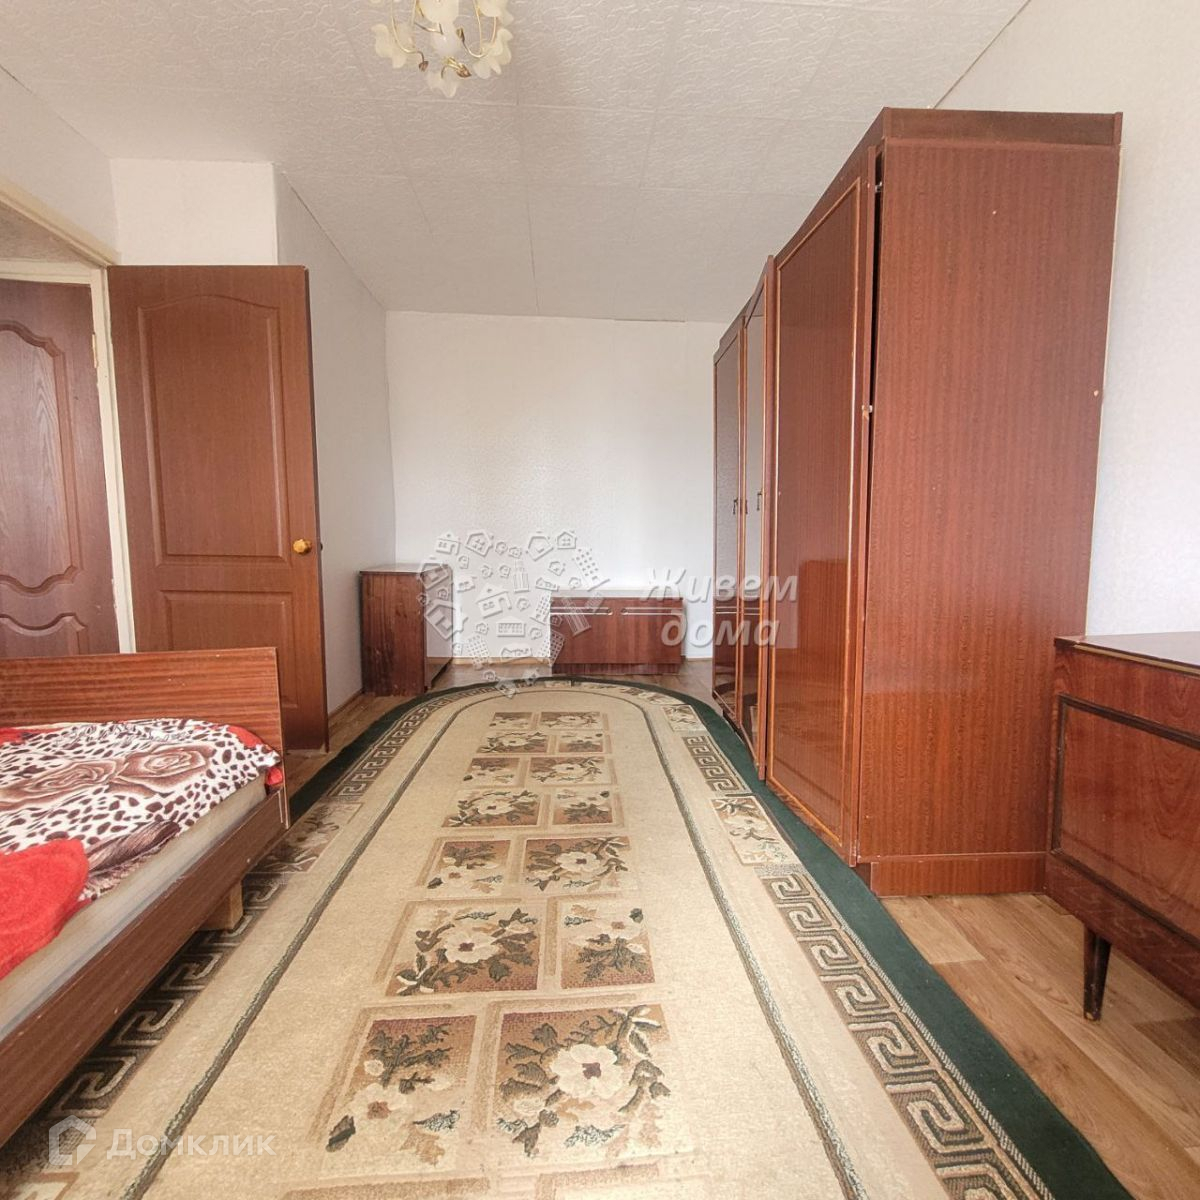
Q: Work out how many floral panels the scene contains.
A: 14